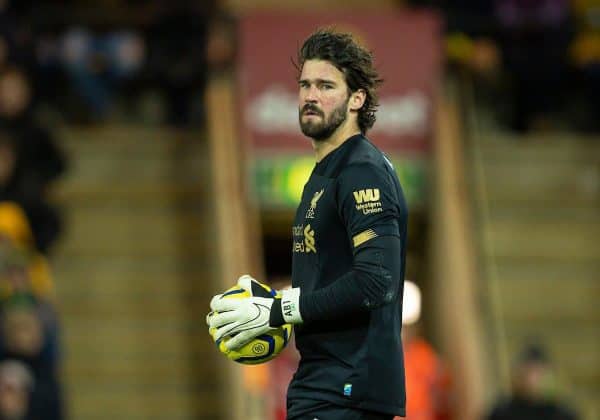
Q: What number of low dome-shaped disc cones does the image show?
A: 0